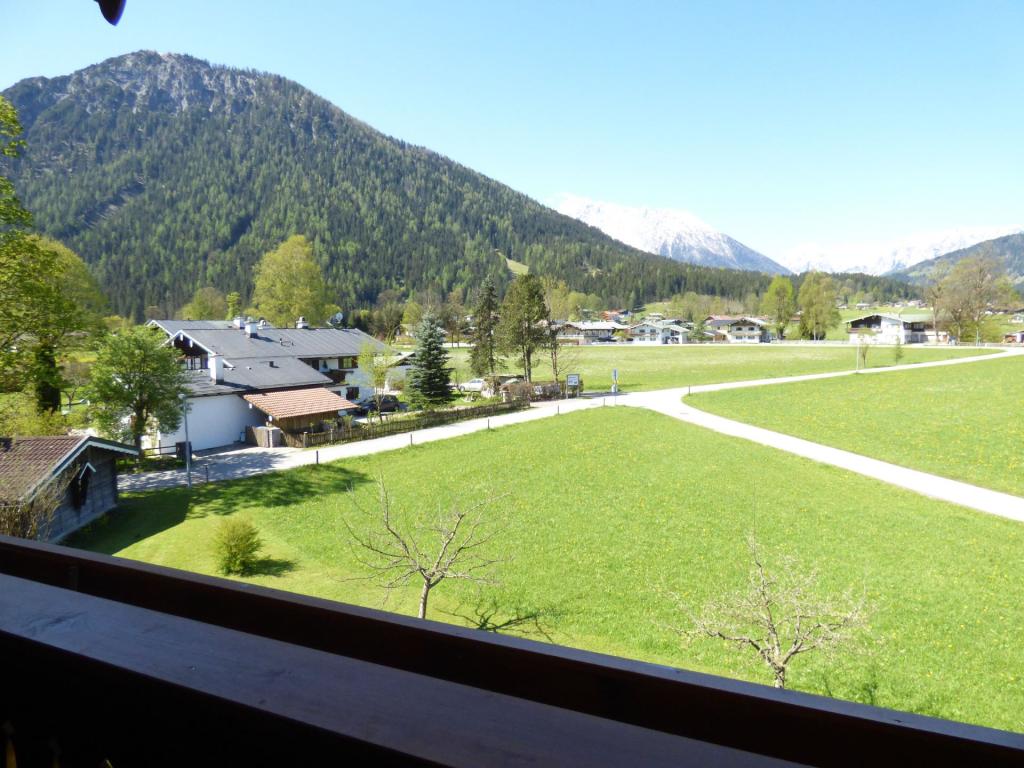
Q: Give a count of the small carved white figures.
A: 0